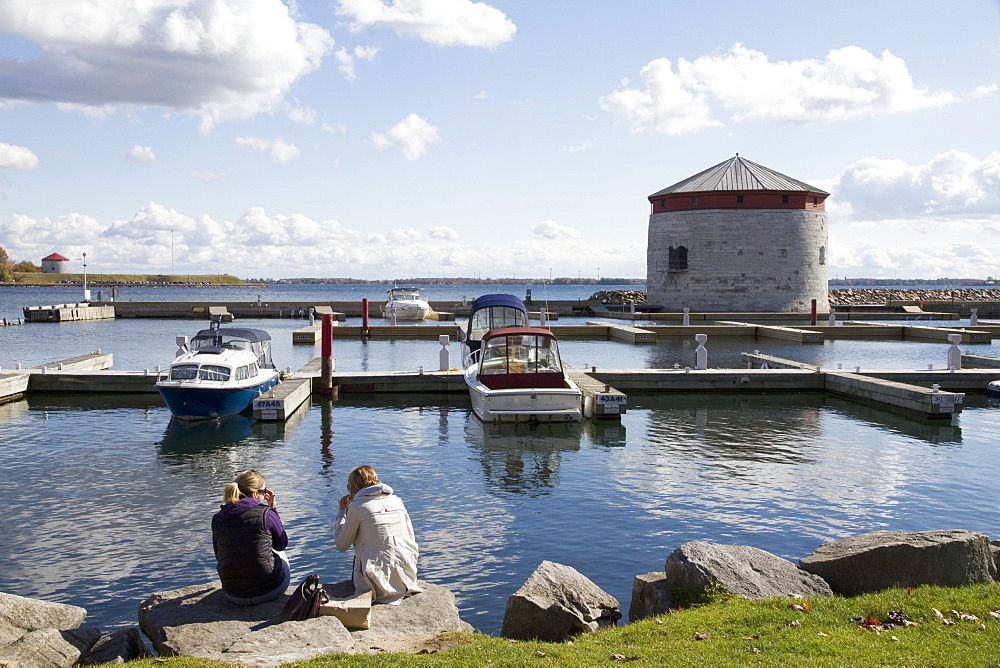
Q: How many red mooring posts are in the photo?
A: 3